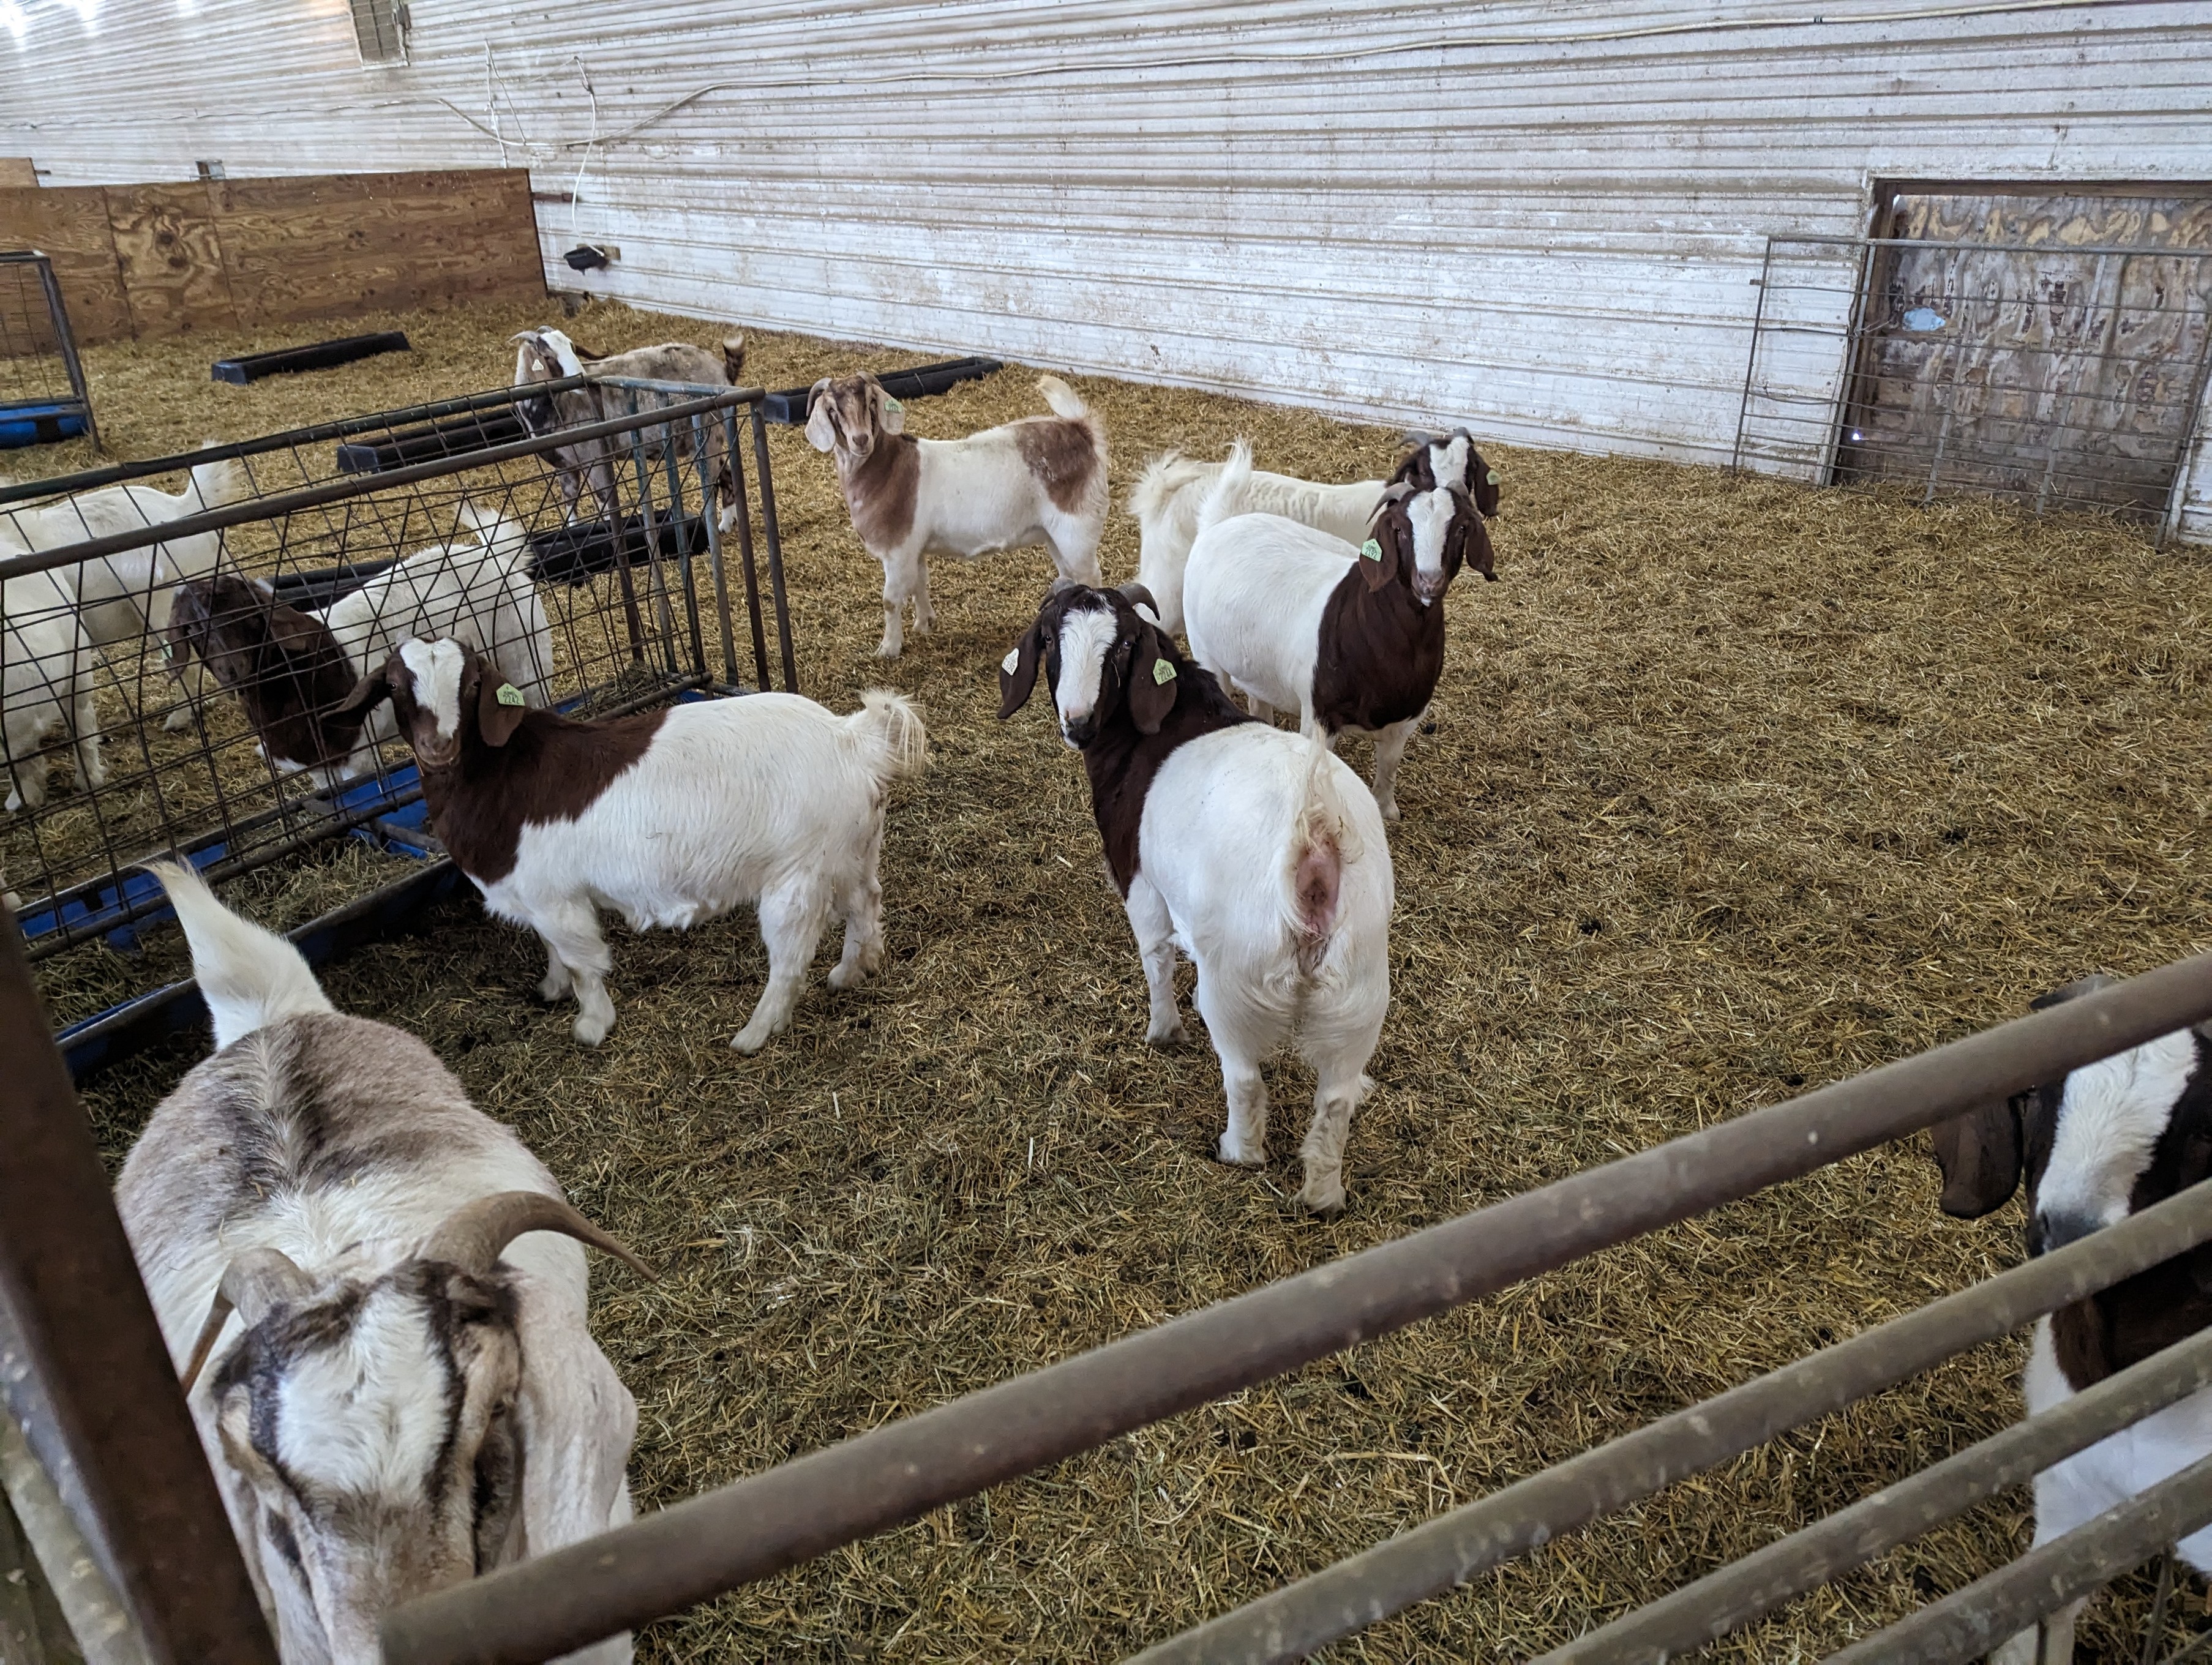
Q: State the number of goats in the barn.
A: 11